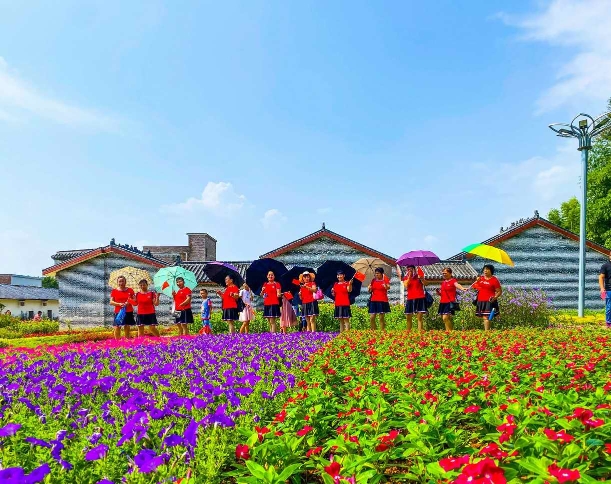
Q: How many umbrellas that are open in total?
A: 9